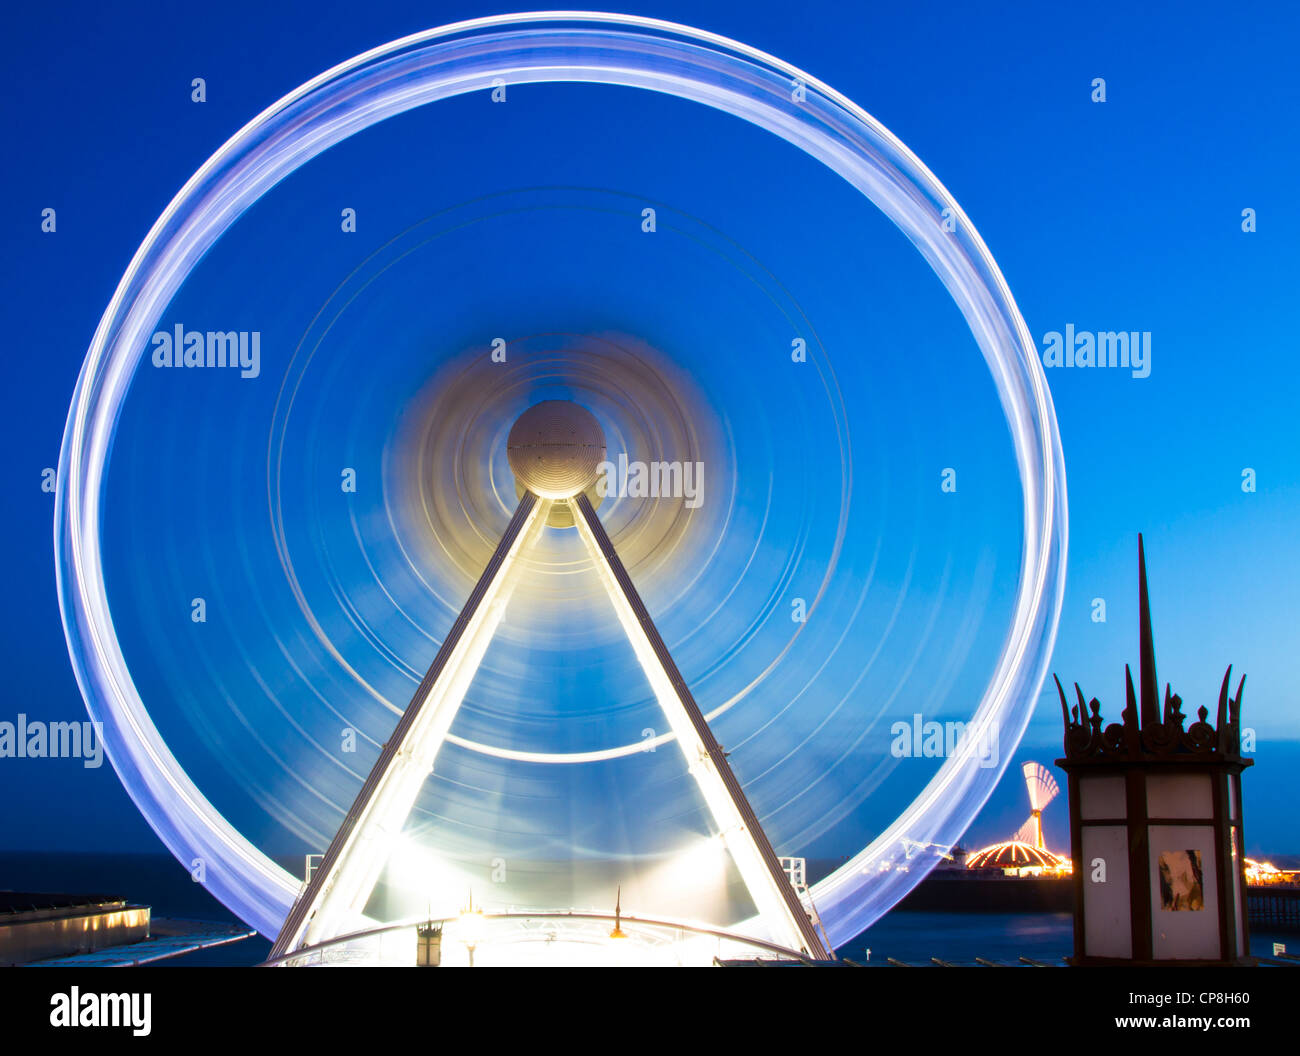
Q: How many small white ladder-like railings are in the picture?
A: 2